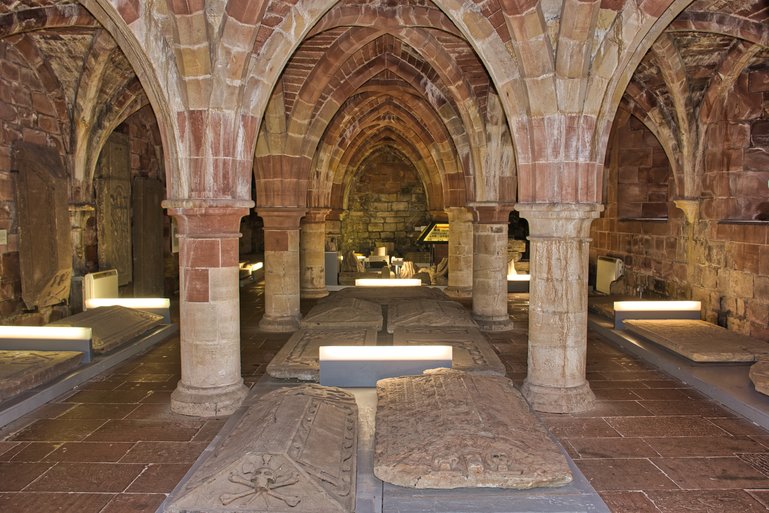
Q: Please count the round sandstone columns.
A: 6